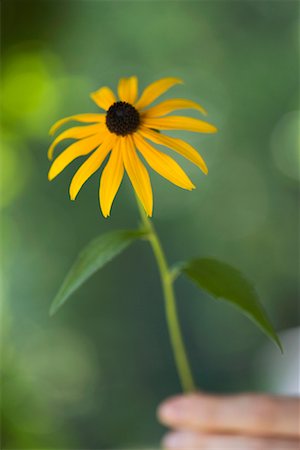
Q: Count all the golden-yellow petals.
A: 13